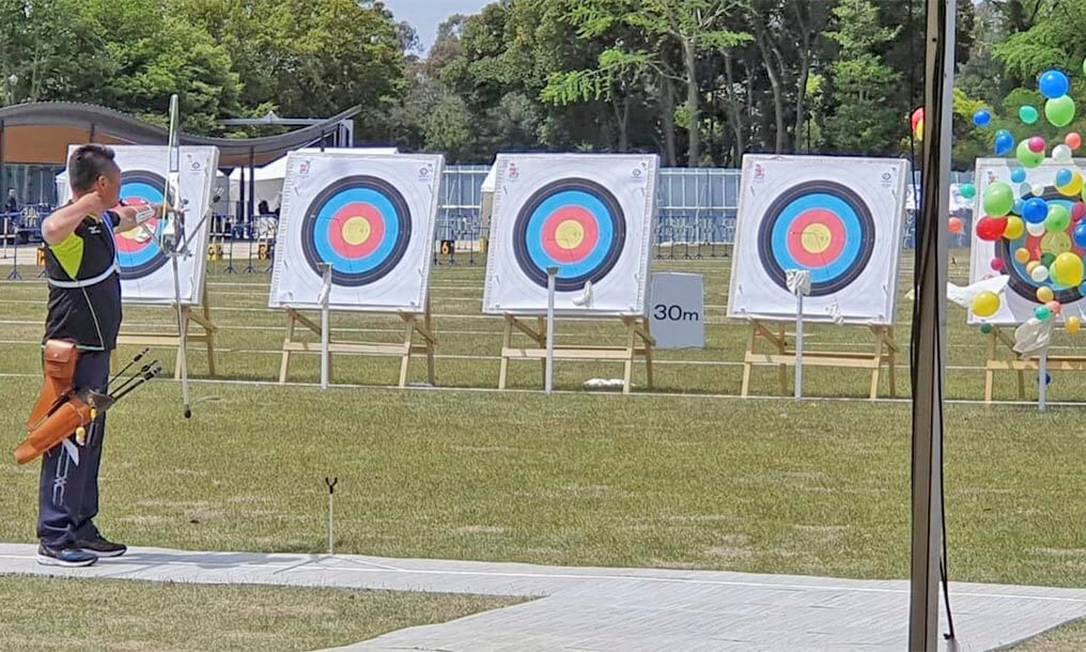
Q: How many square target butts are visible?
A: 5